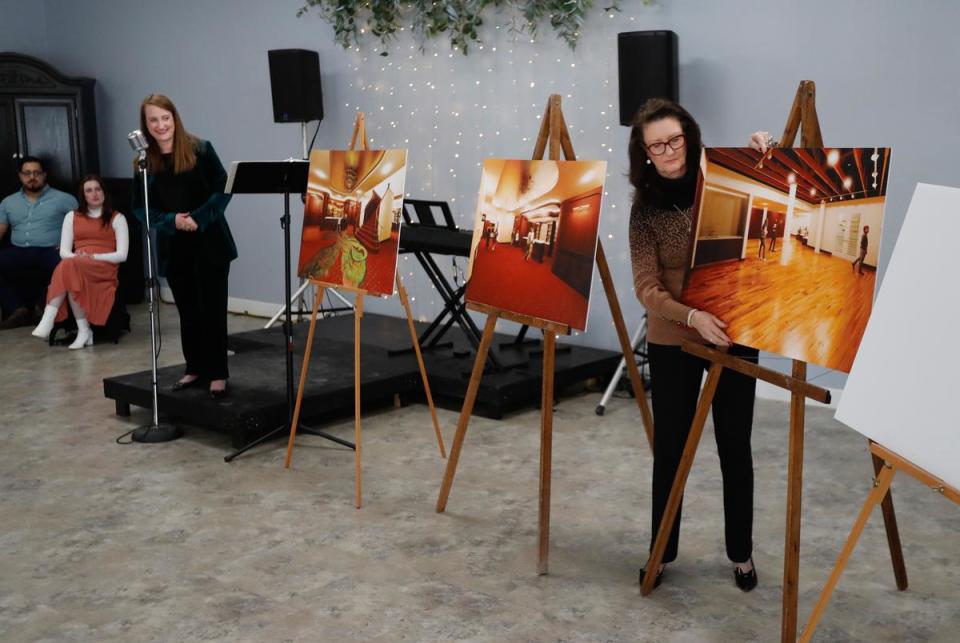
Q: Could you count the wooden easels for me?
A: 4